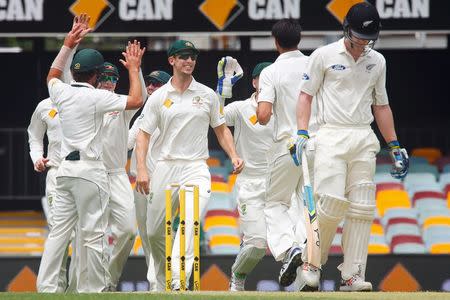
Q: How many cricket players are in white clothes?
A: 8